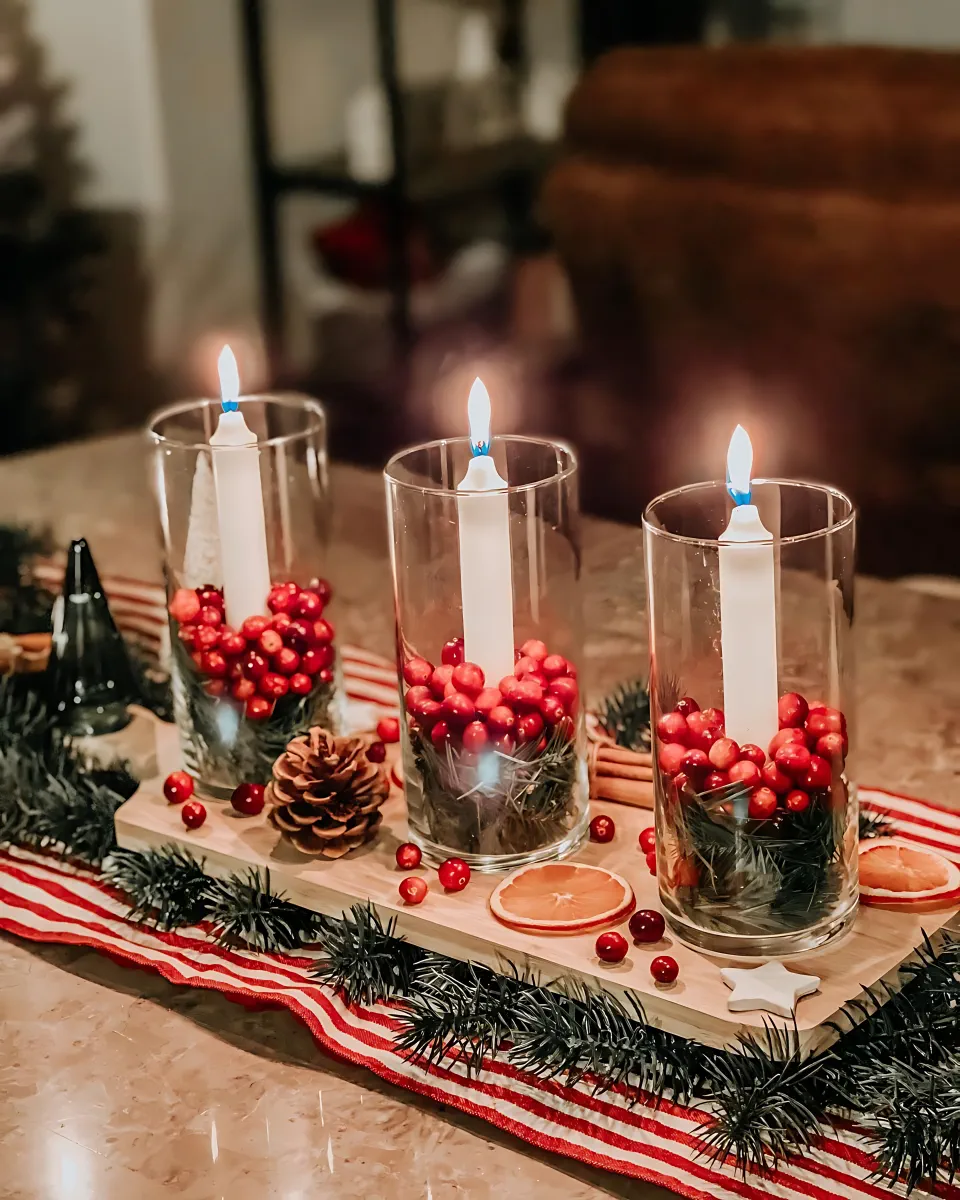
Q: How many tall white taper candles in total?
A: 3